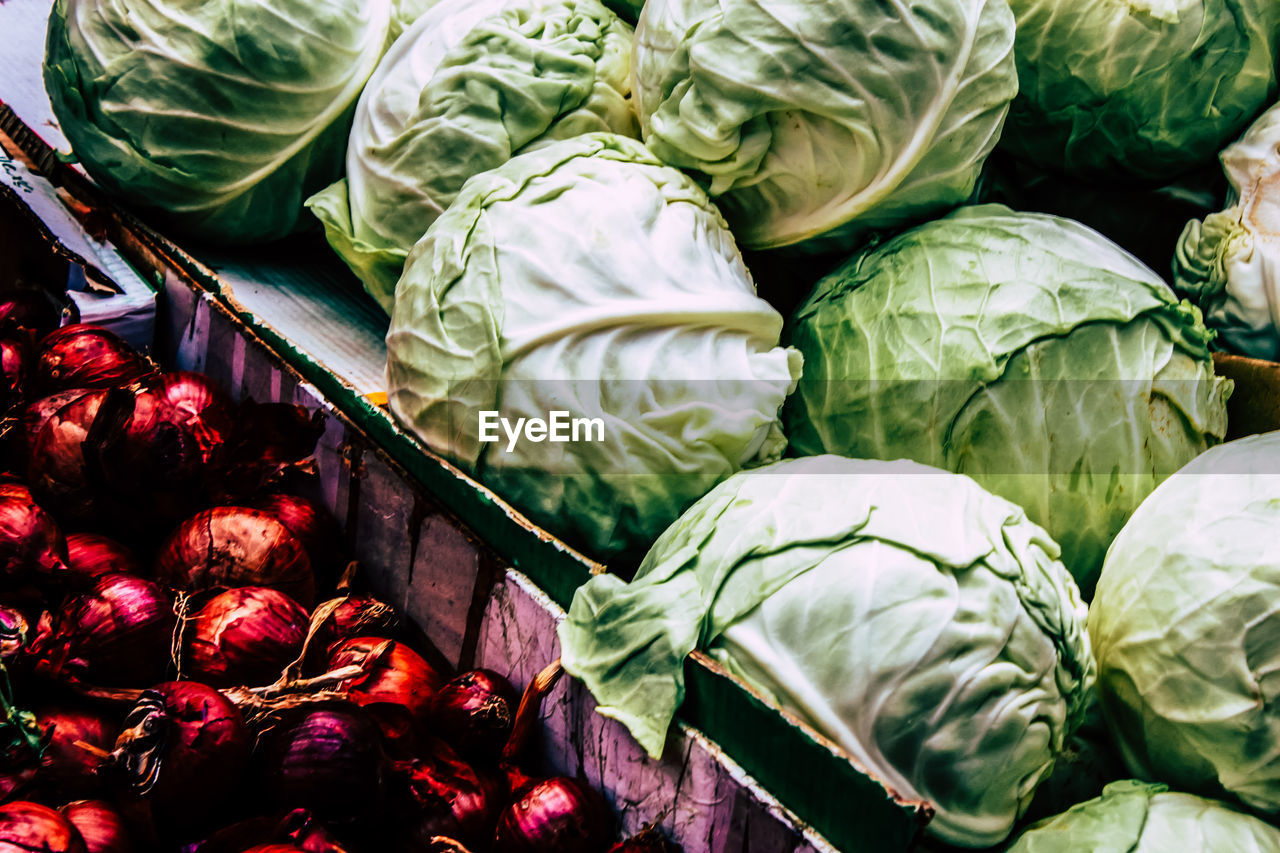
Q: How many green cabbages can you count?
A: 10